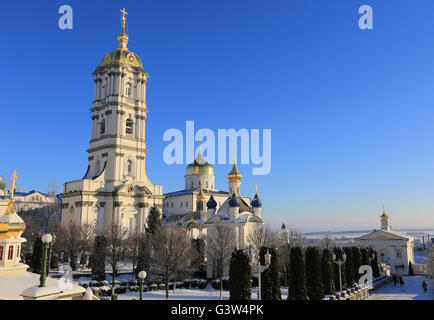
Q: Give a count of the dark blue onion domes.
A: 3